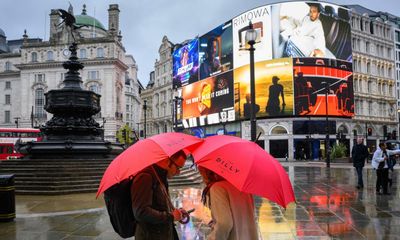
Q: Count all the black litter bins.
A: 1